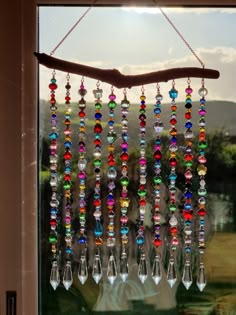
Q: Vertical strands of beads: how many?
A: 11